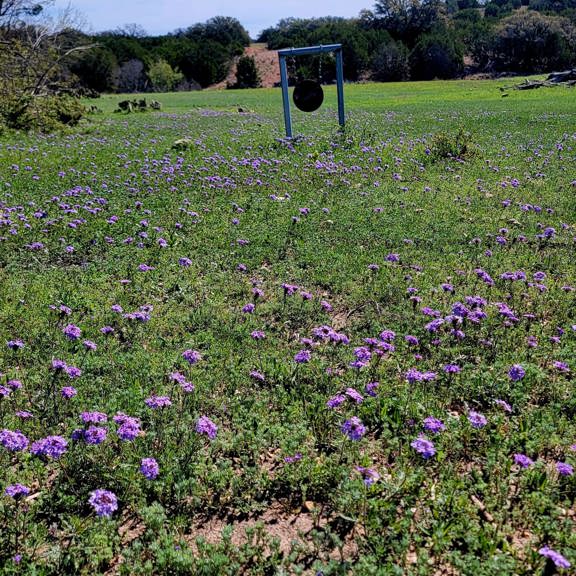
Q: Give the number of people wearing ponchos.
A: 0